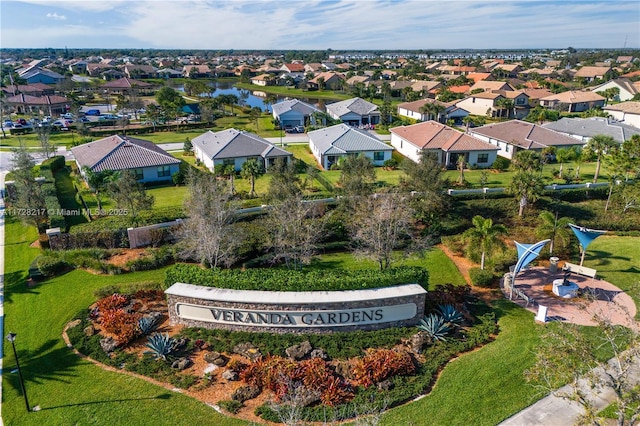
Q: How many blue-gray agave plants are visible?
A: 4